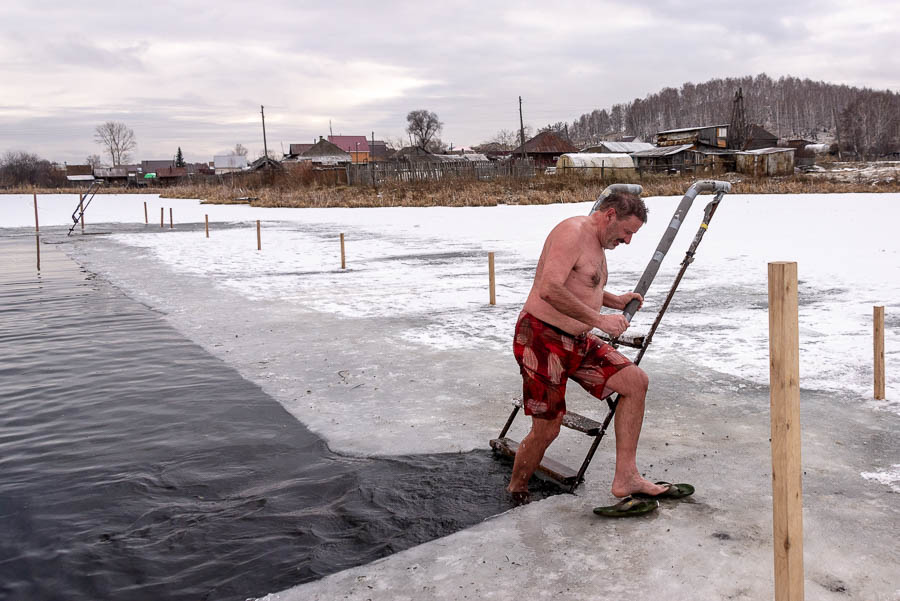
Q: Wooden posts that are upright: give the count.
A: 11